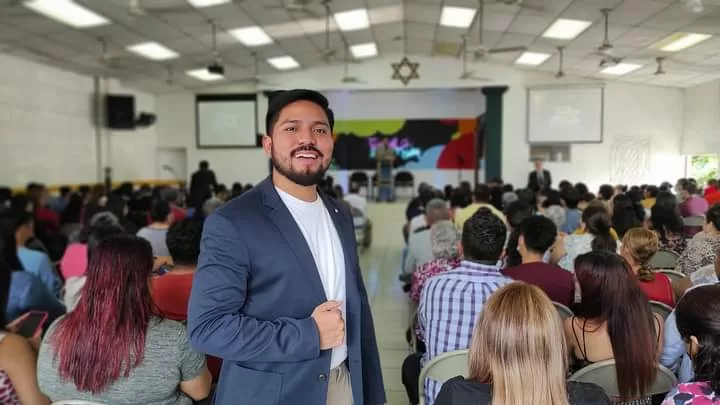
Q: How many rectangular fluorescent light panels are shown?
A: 13